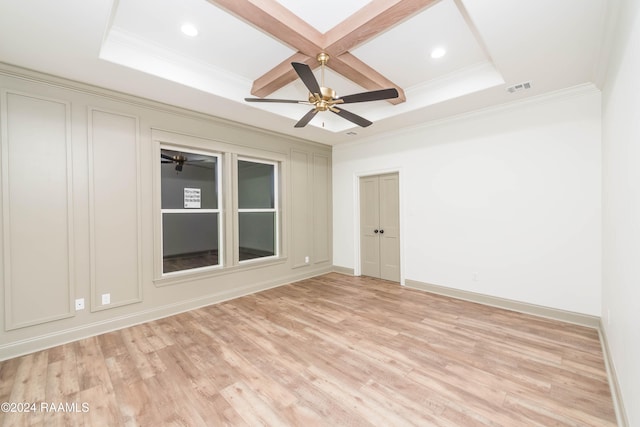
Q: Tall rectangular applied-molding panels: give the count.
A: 4